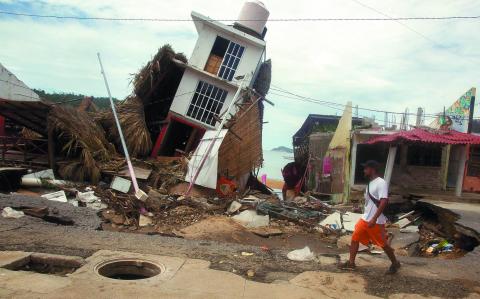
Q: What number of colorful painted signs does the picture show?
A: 1